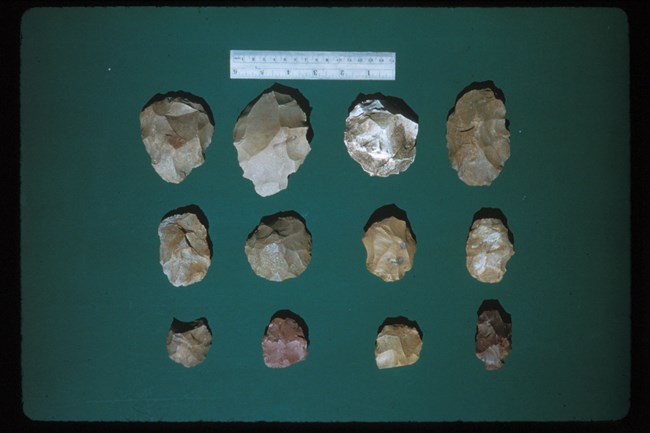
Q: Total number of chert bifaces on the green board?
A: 12